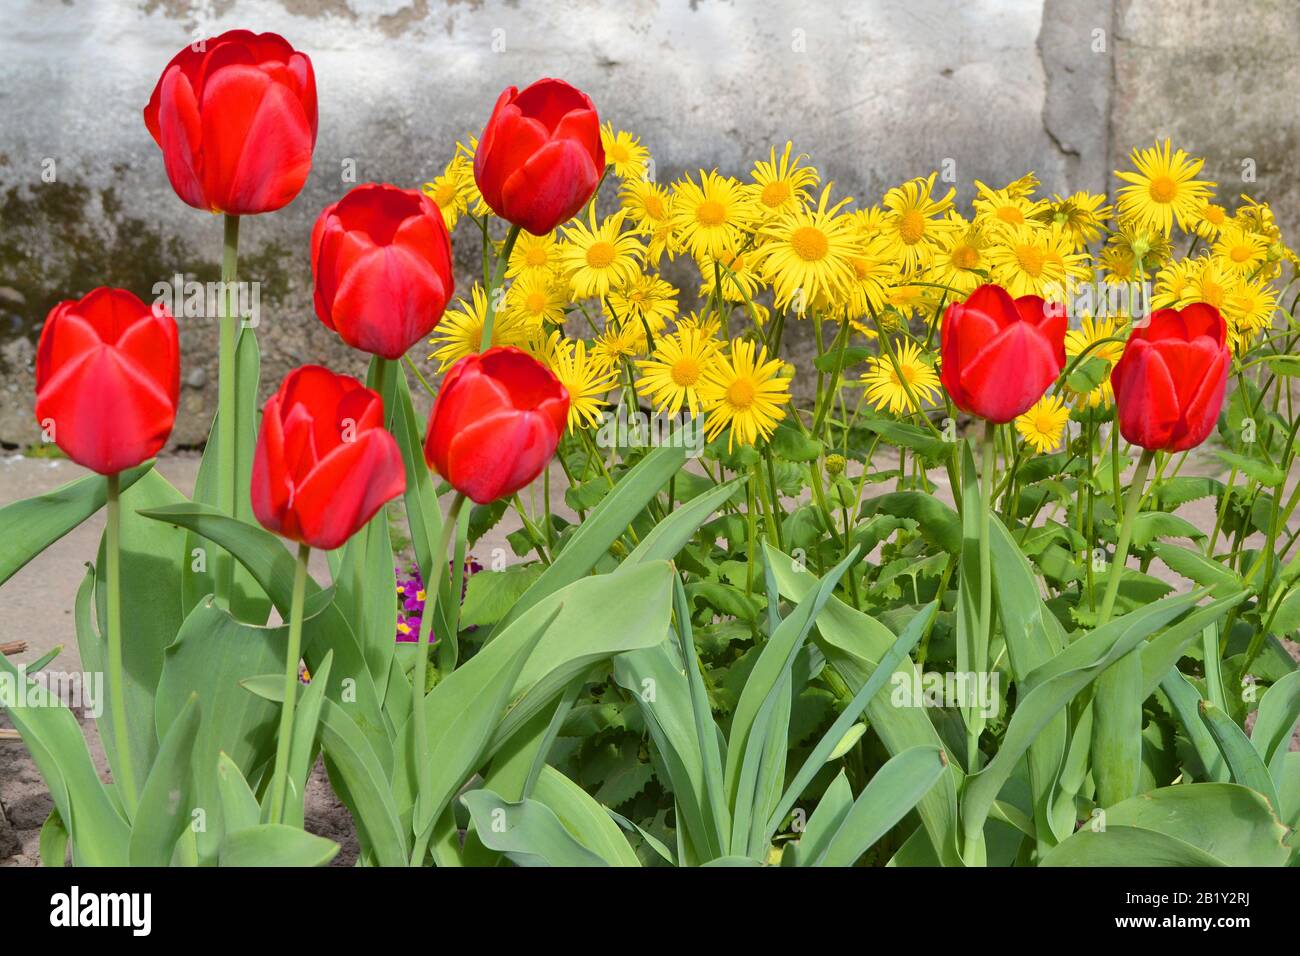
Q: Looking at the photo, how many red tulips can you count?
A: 8